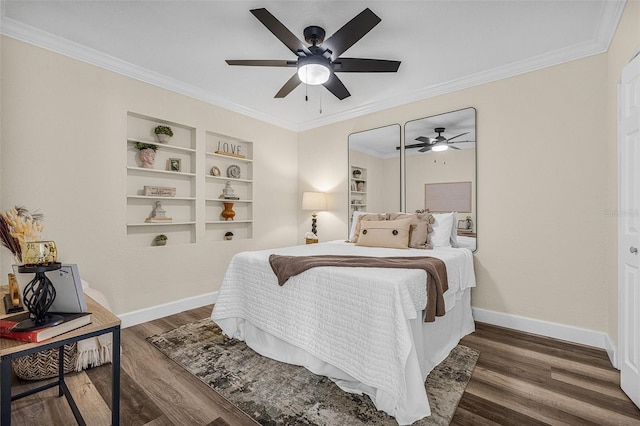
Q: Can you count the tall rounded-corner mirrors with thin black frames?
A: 2